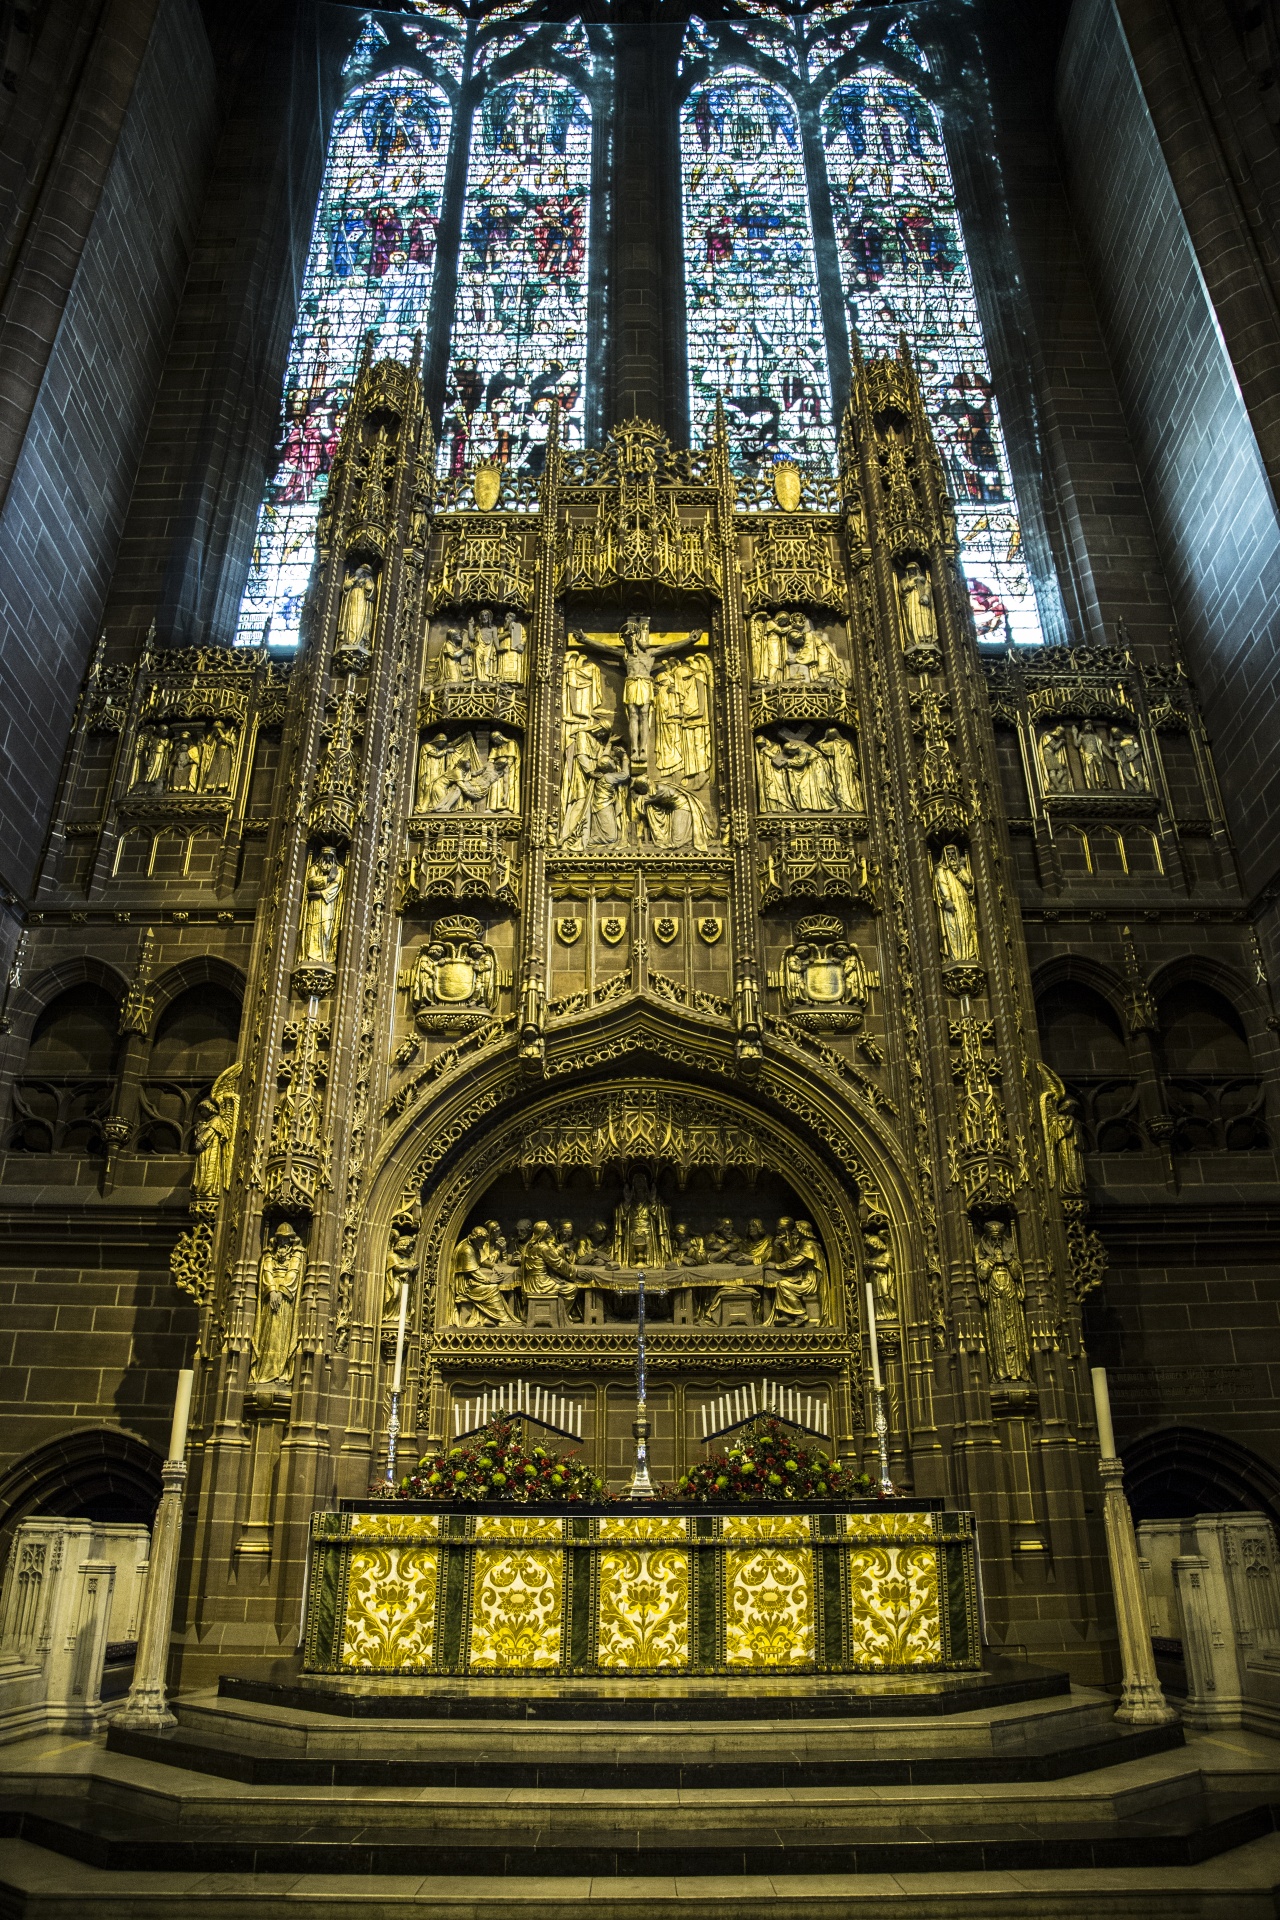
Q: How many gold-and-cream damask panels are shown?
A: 5